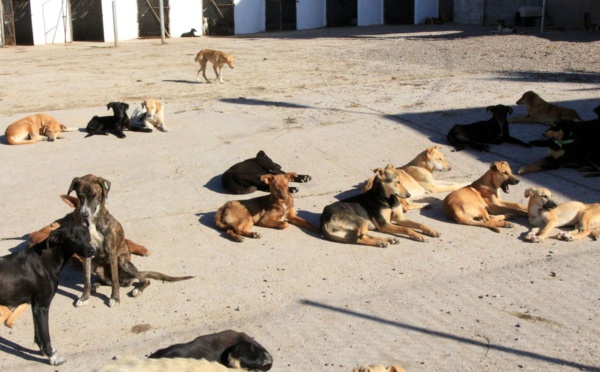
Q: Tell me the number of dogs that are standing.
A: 2